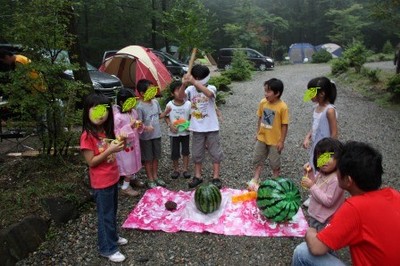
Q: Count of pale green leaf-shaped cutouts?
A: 5